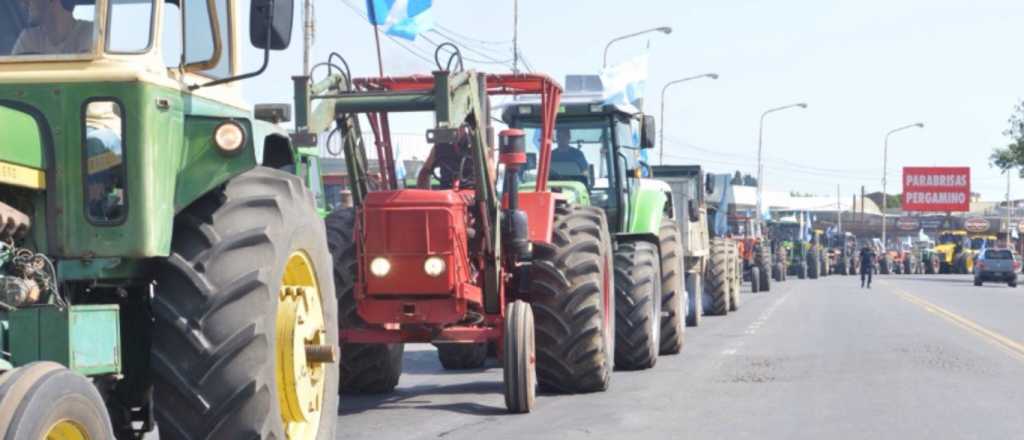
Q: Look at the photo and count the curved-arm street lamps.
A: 4